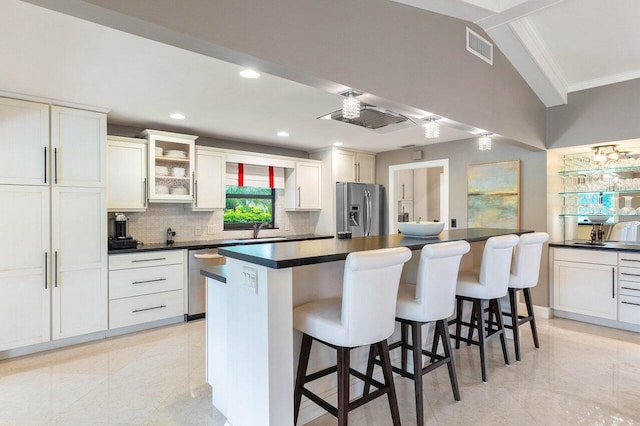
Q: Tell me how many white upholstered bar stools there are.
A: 4